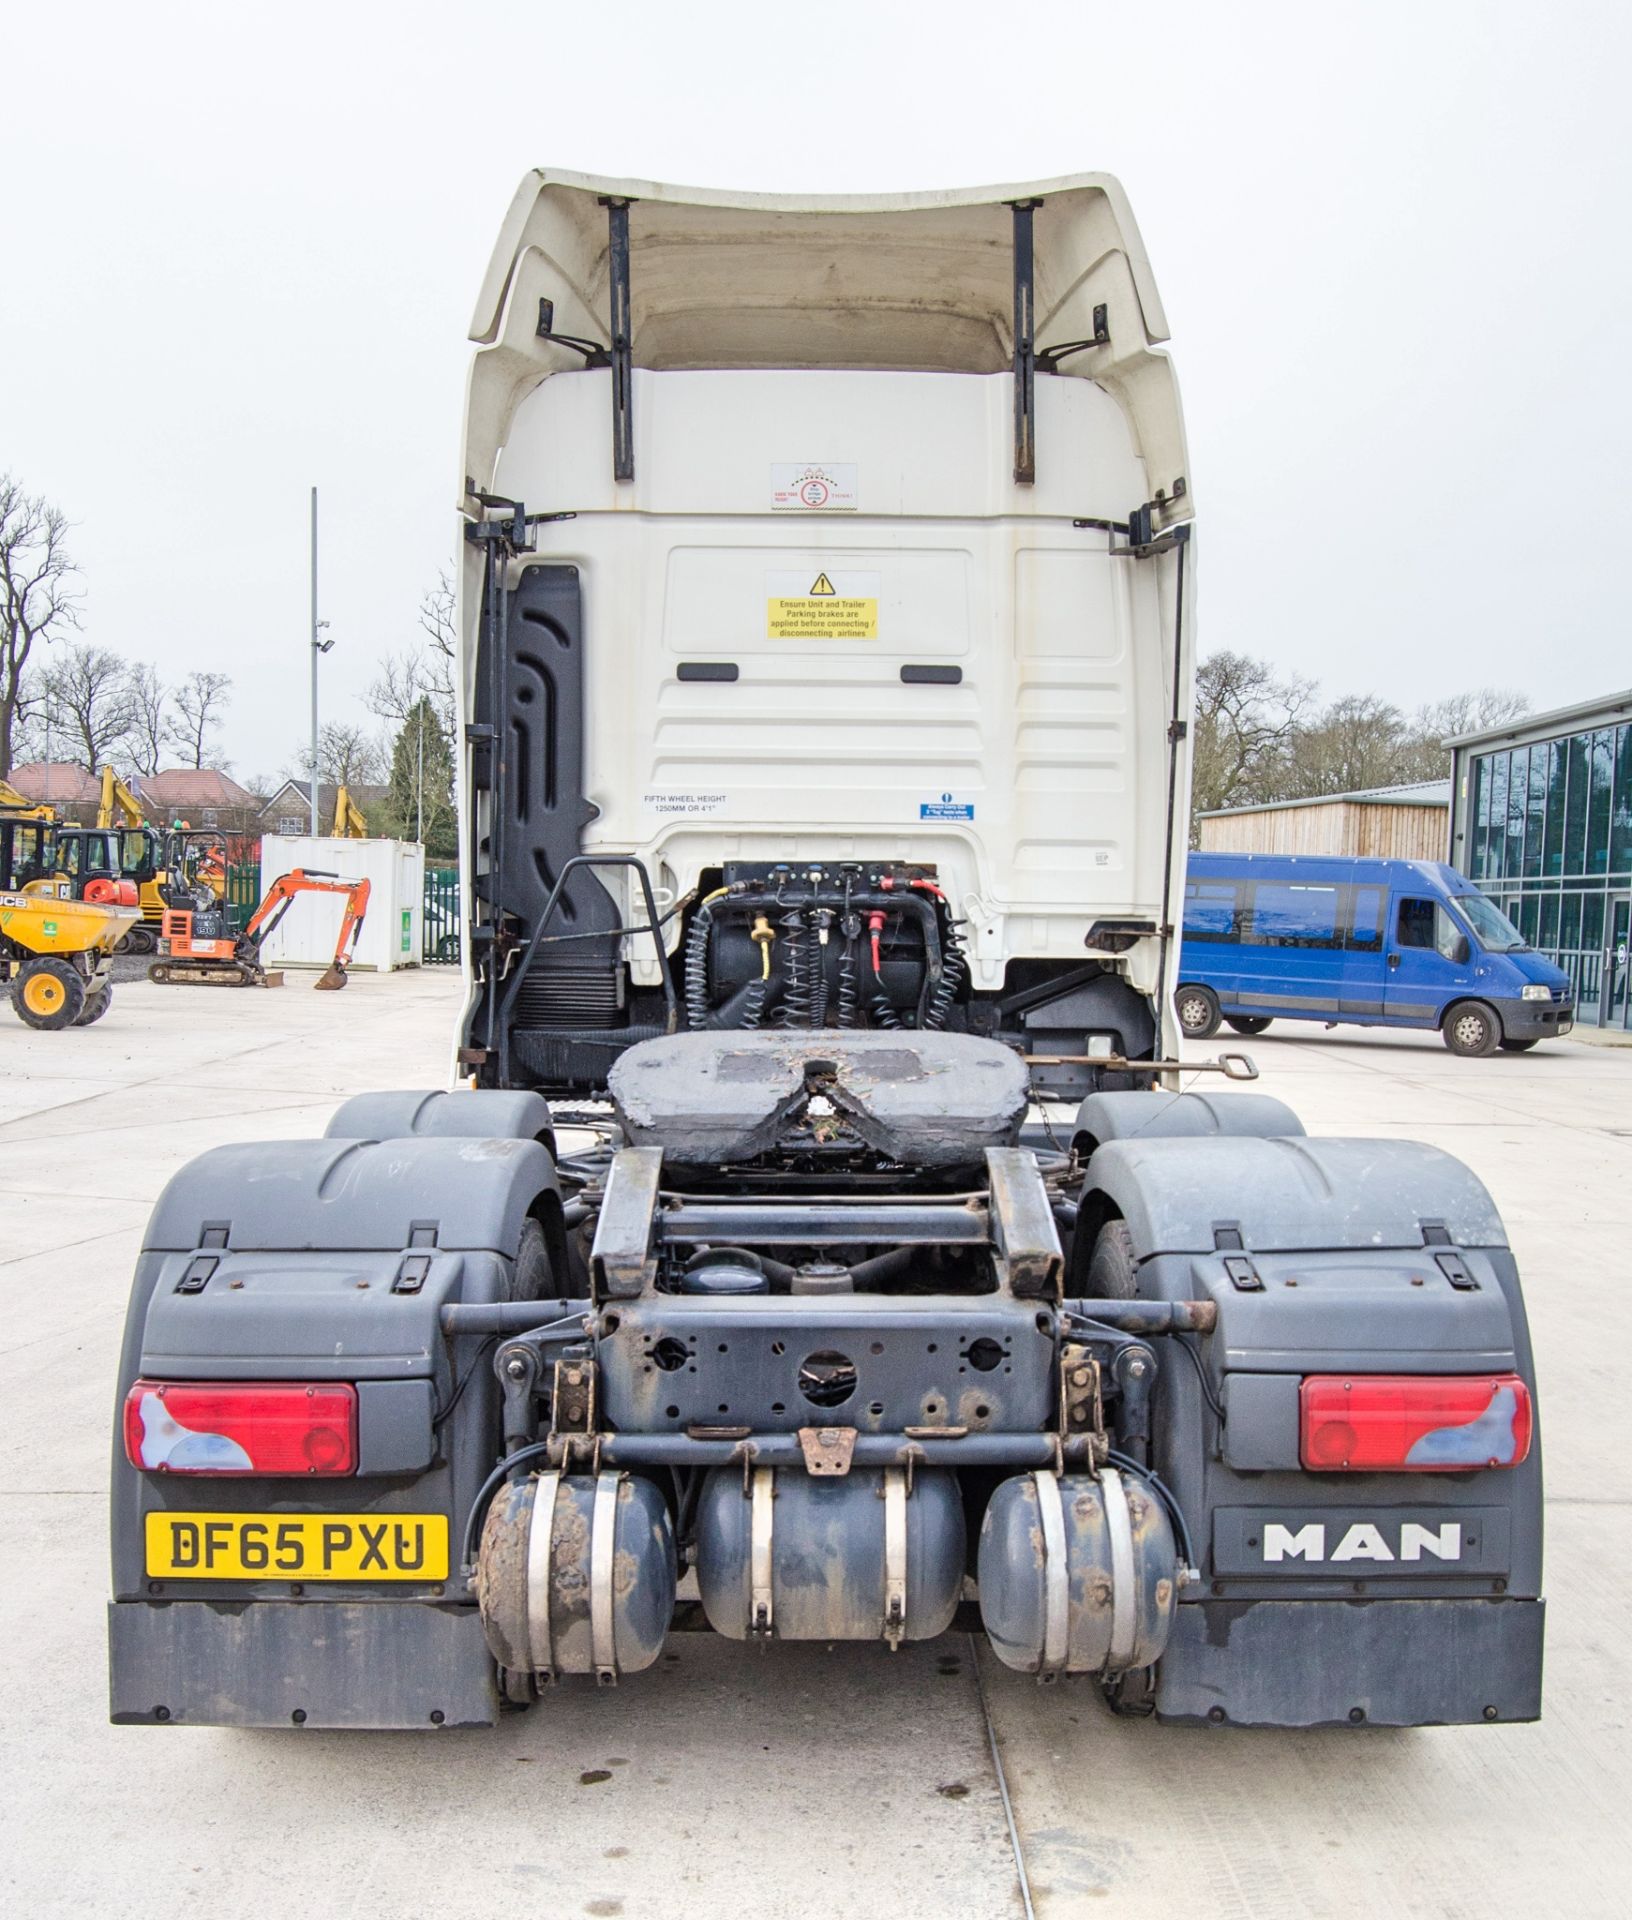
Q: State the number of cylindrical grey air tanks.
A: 3